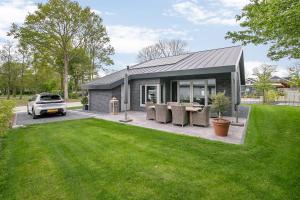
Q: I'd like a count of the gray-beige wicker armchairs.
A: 6